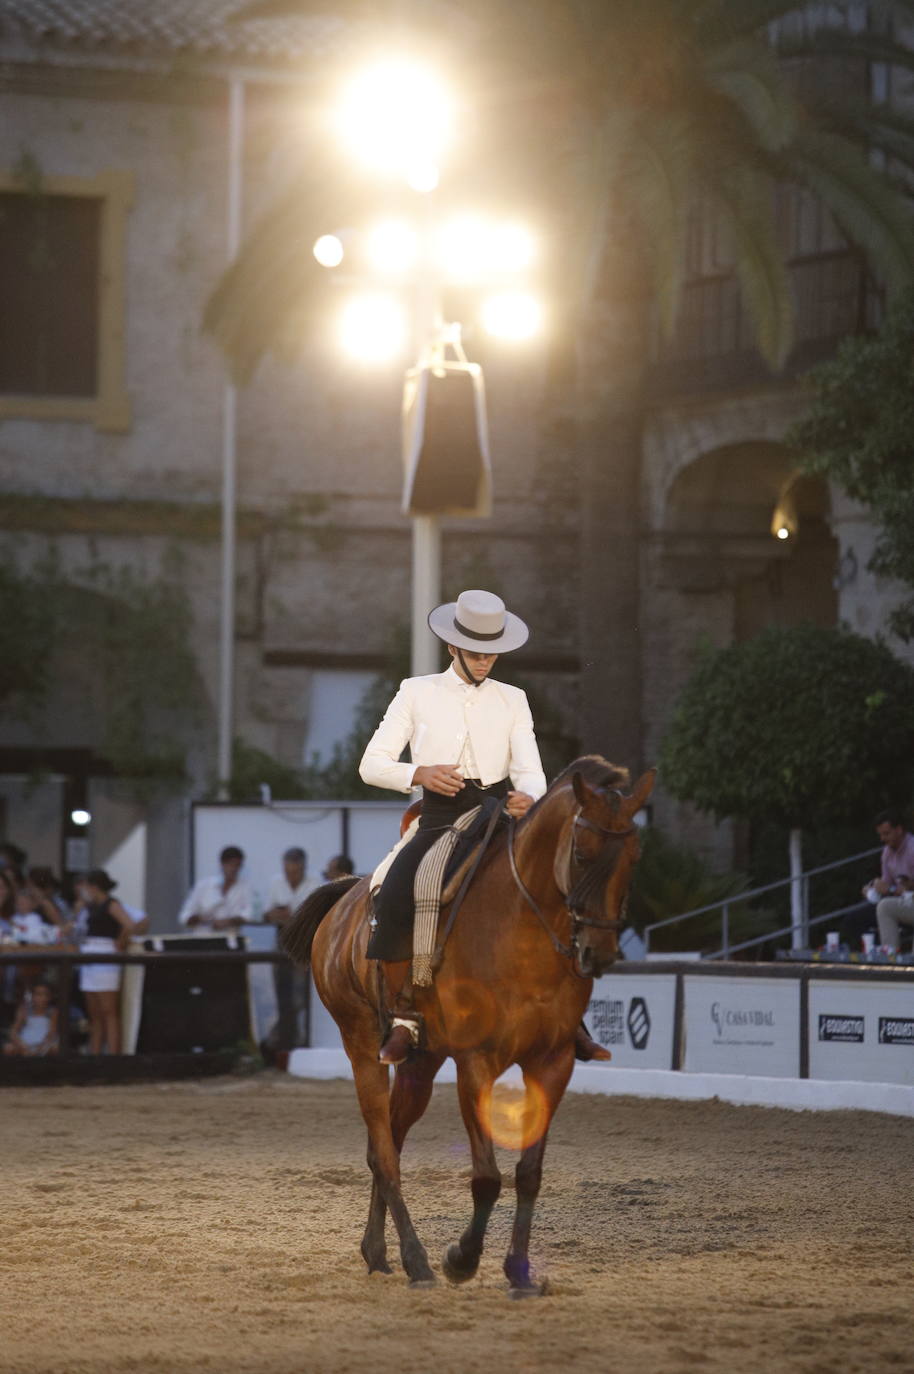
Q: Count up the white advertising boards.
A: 3